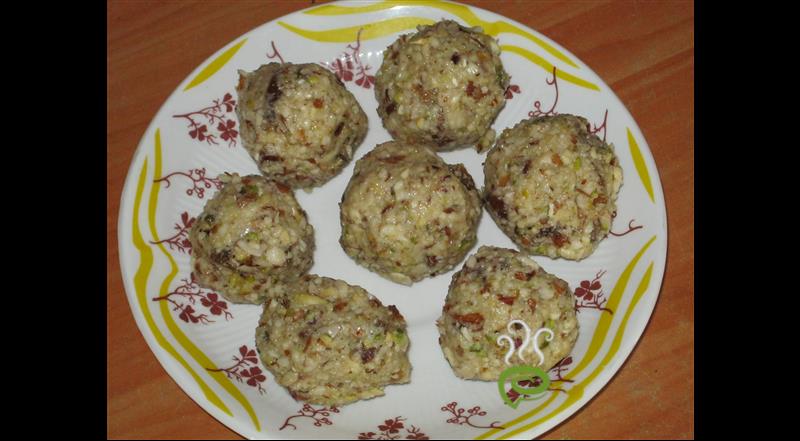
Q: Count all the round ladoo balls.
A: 7